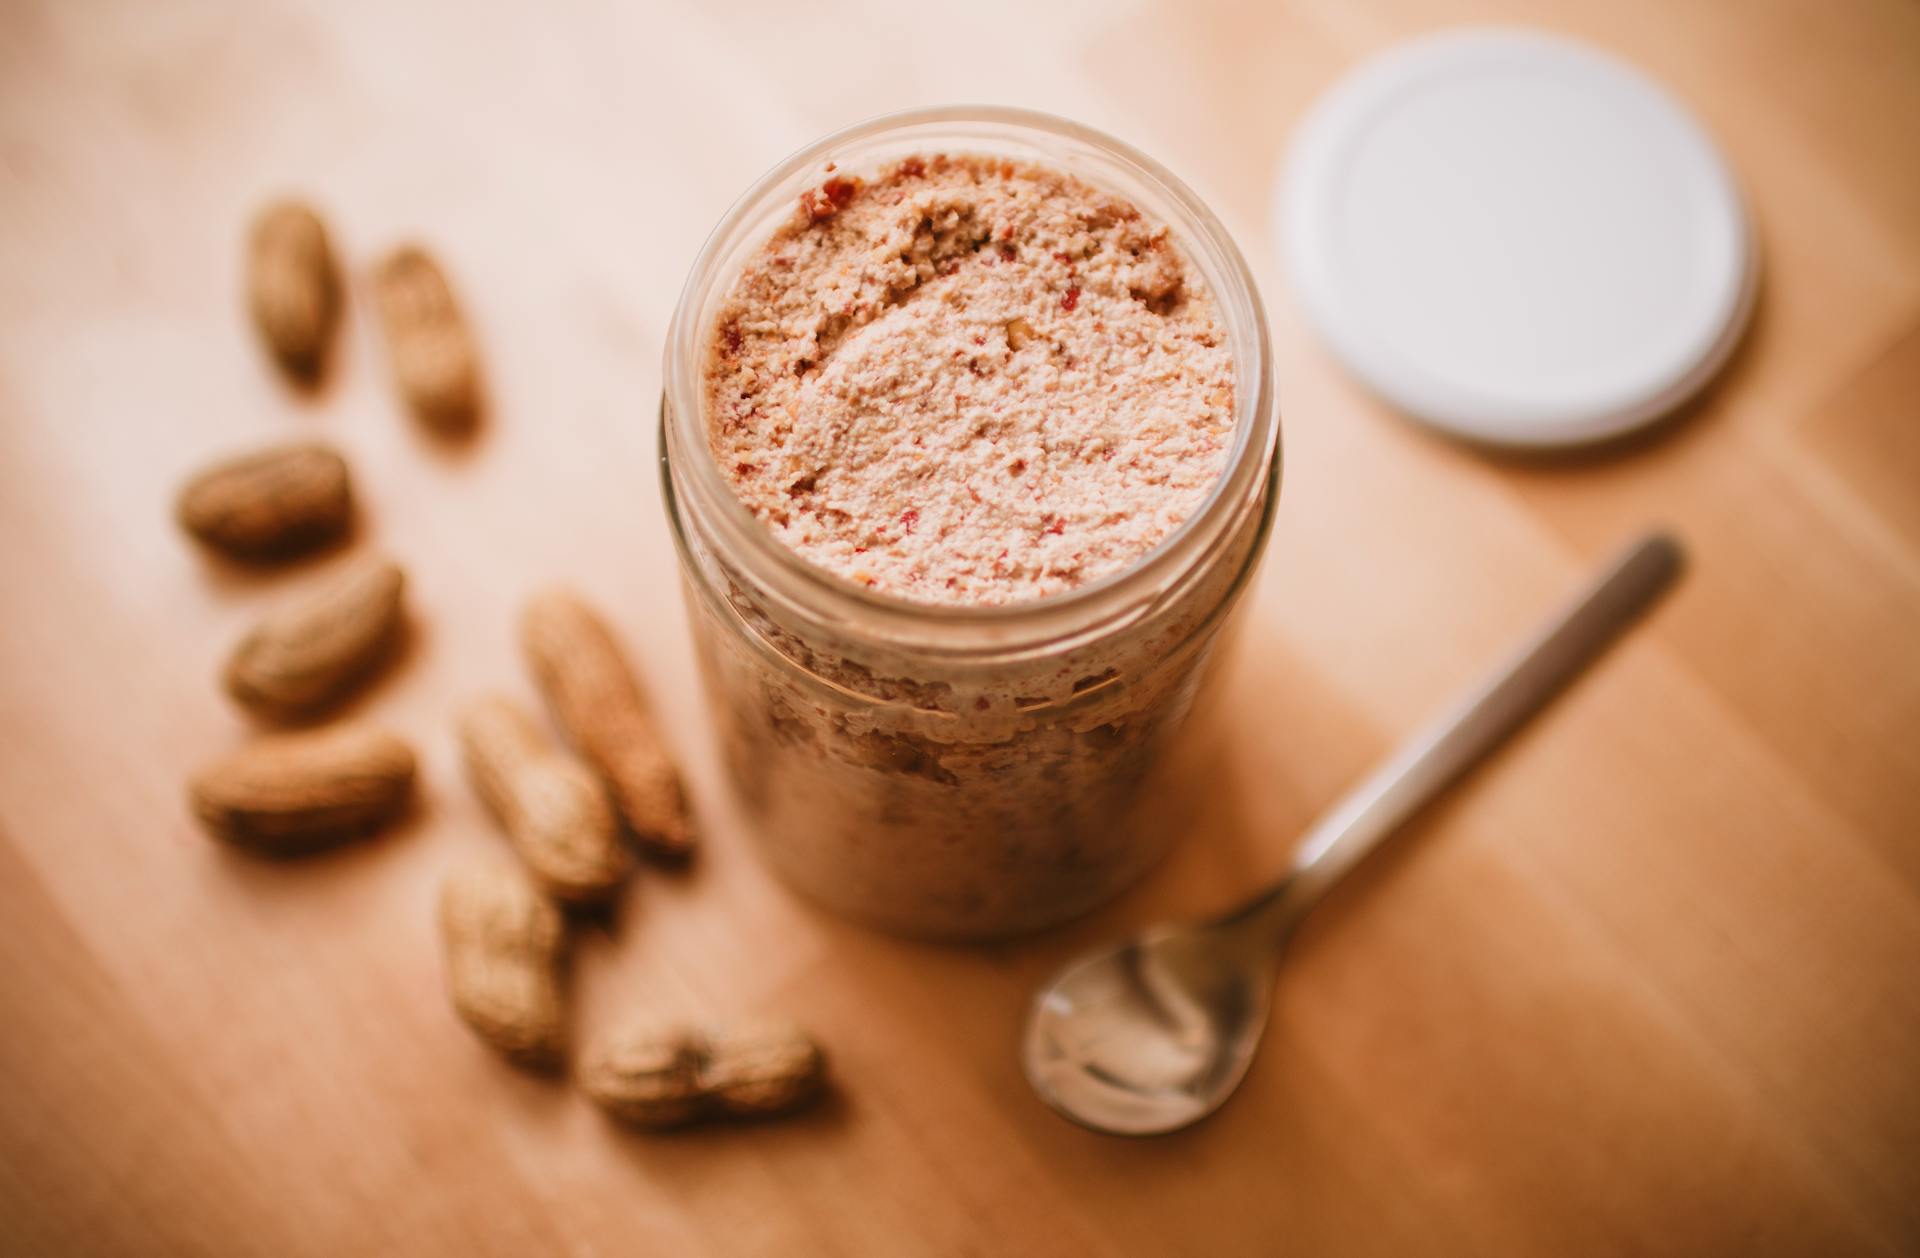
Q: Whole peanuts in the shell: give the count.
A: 9